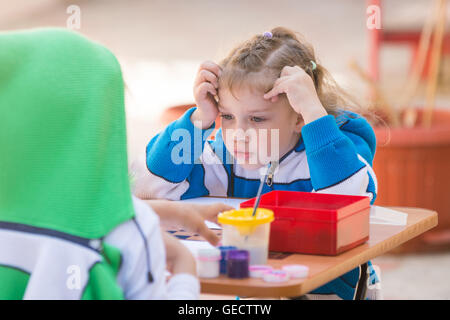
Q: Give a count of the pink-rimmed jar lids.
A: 3